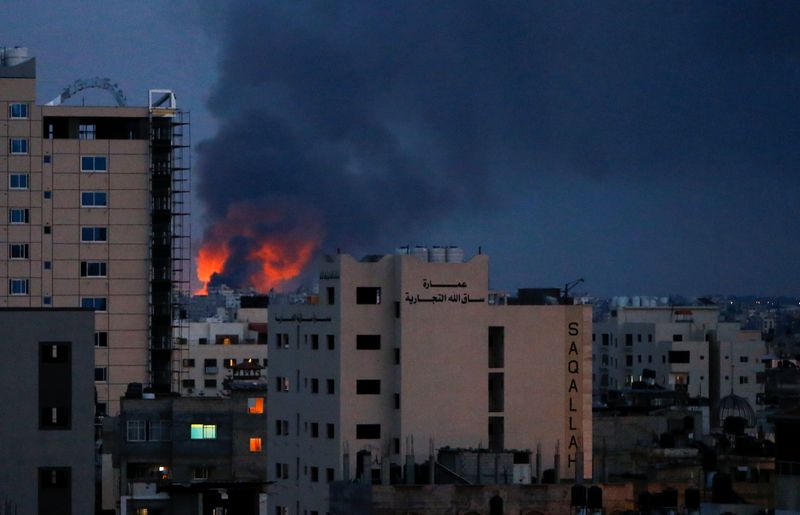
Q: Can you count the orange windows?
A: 2